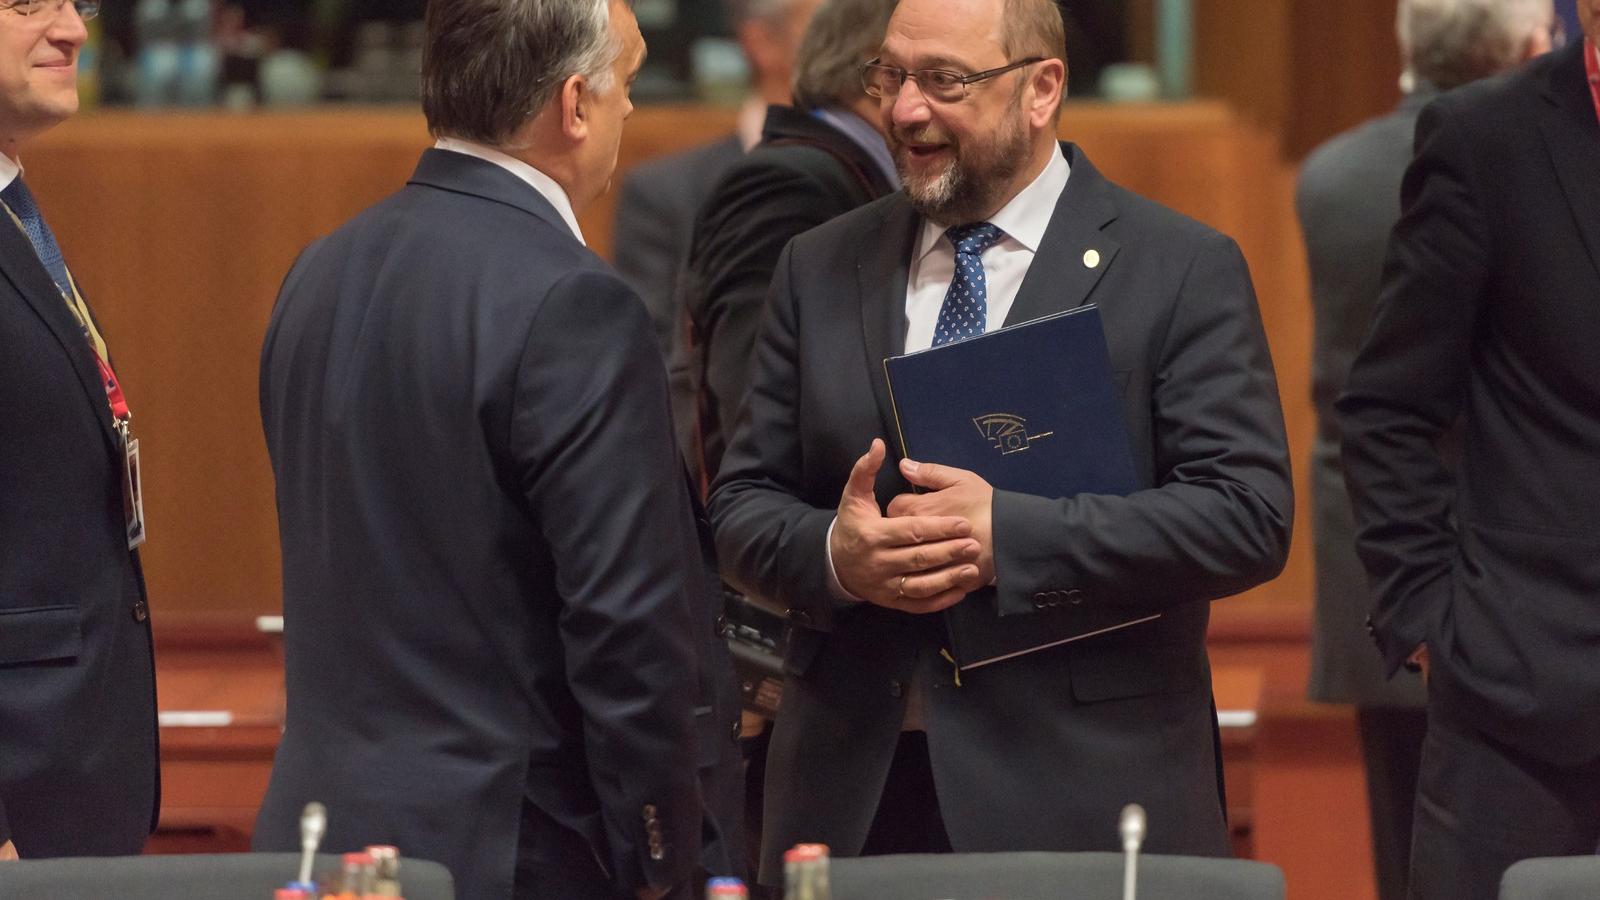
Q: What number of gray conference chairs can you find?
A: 3